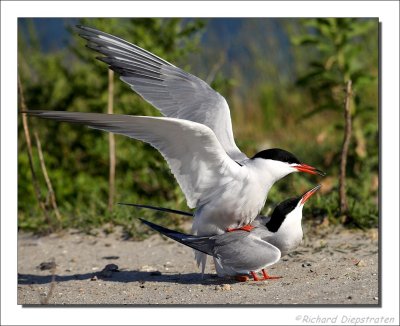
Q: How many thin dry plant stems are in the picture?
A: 4